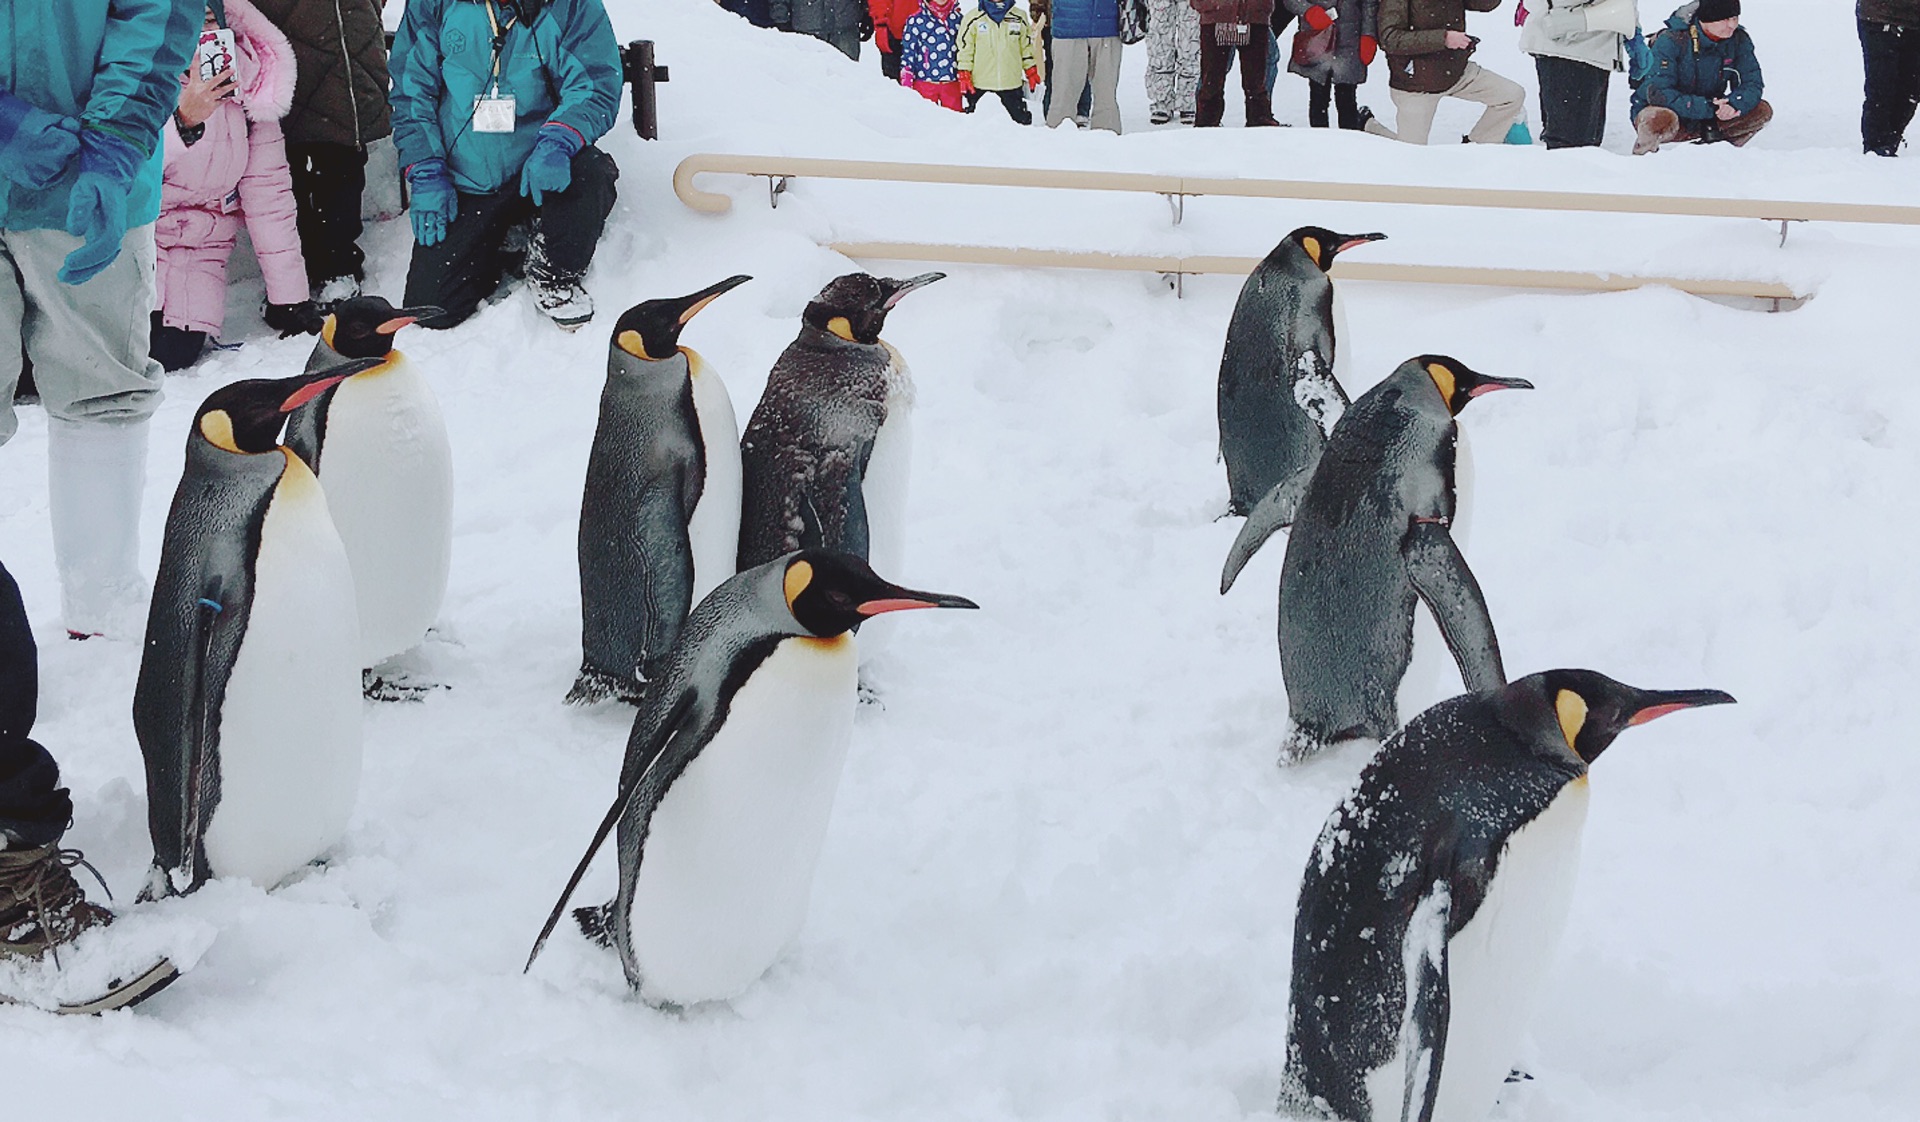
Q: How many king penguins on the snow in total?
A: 8